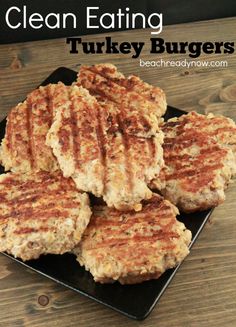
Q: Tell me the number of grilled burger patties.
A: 6